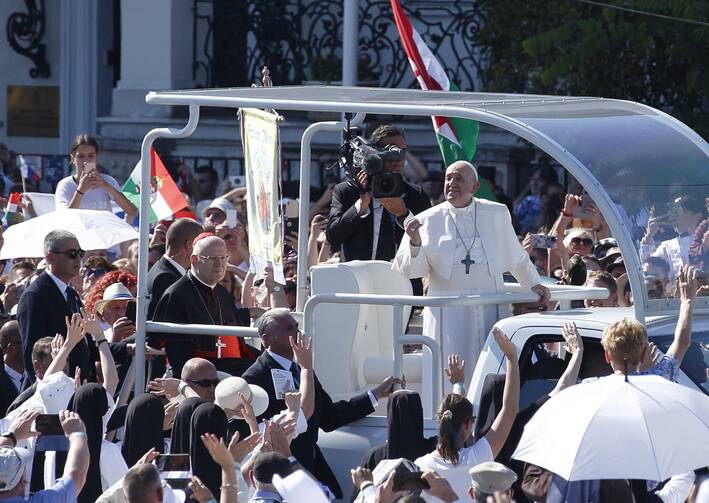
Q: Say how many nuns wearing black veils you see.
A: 6